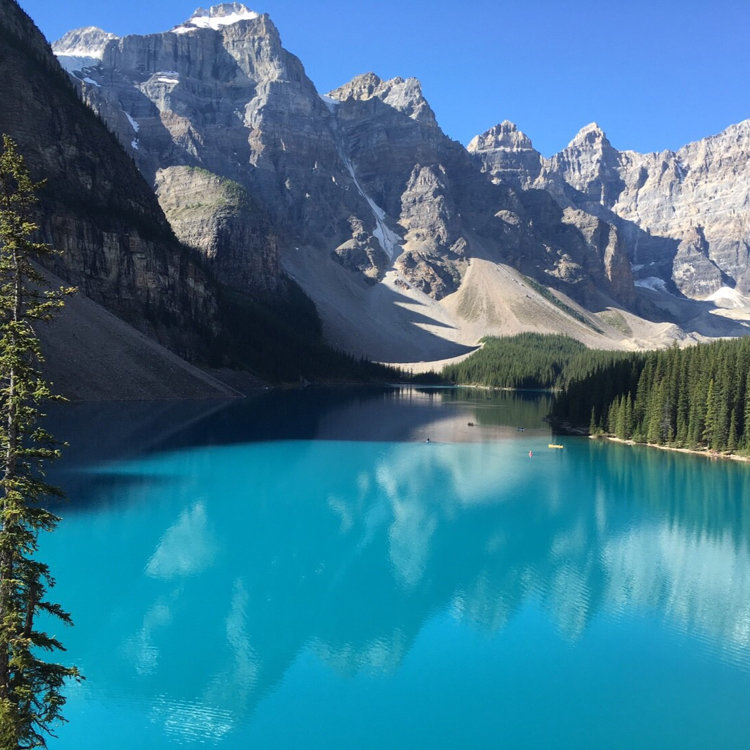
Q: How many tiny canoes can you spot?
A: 5